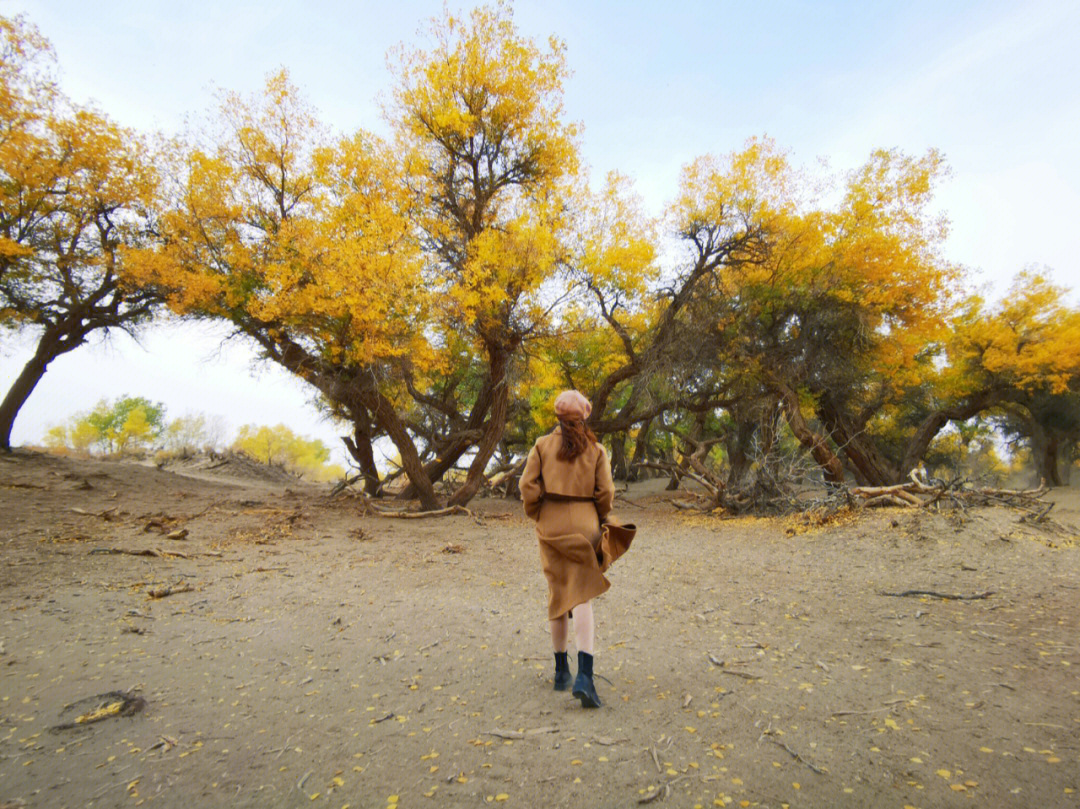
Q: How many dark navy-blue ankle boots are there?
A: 2